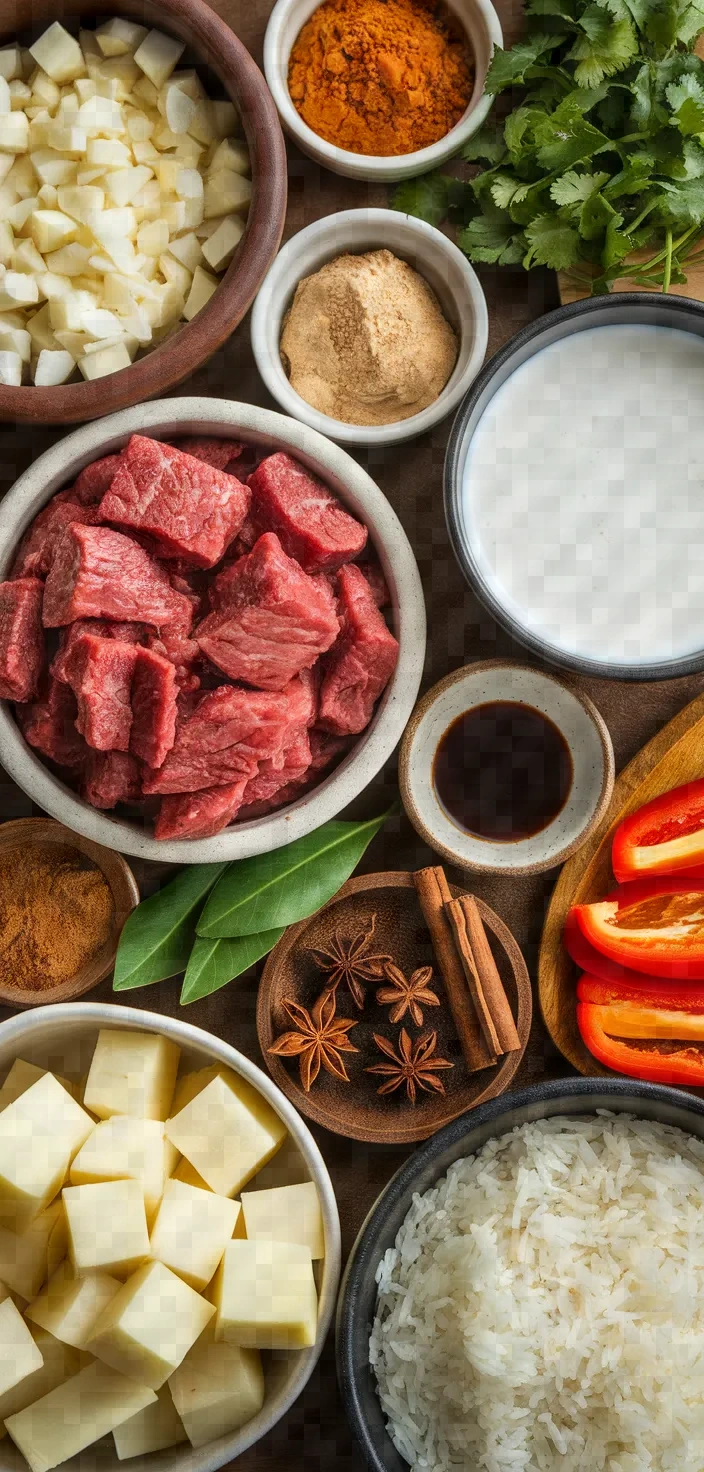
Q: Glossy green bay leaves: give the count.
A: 3